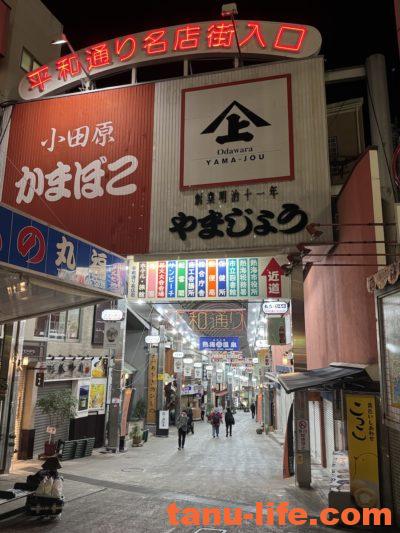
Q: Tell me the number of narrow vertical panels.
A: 12